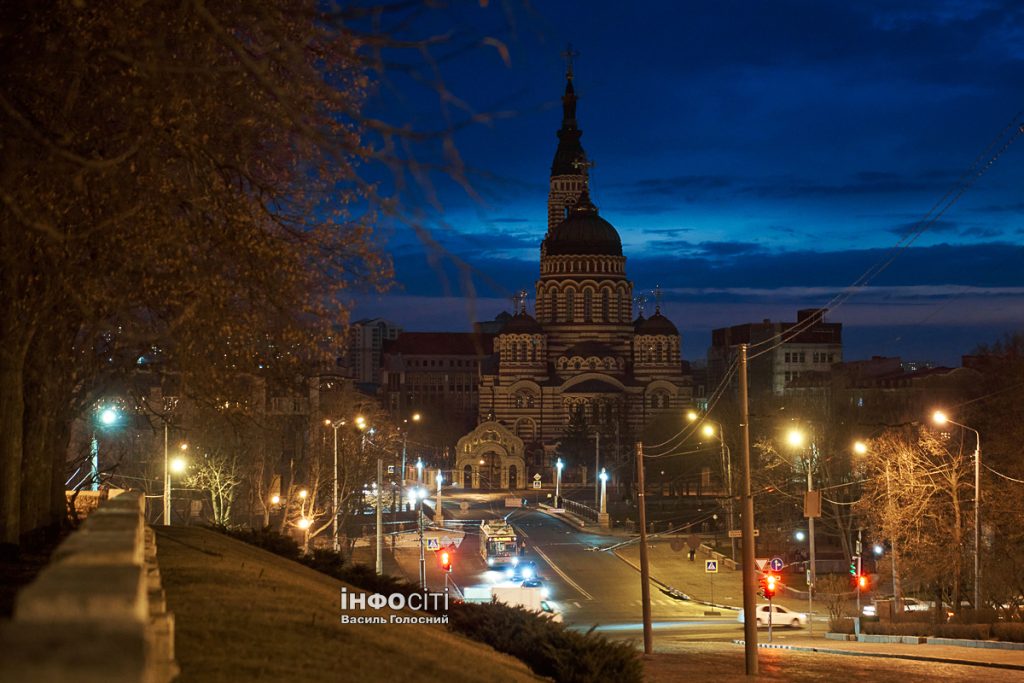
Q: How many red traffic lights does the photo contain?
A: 3